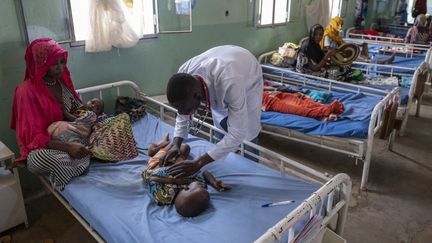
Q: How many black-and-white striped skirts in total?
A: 1